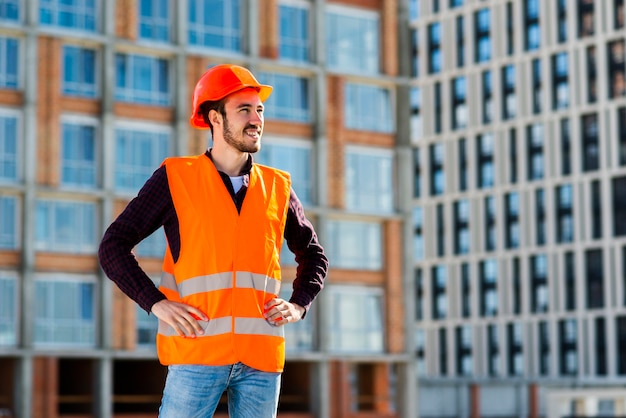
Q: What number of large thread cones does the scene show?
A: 0